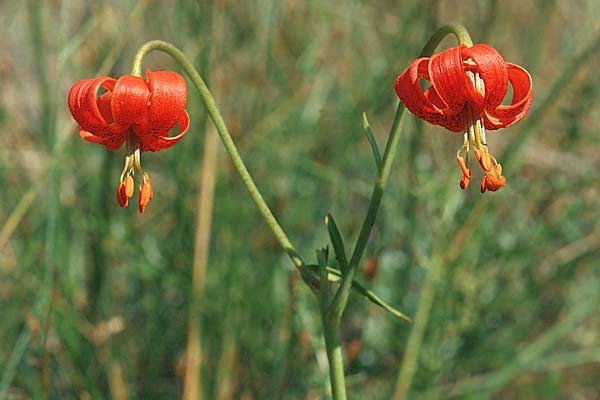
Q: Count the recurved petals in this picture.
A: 12